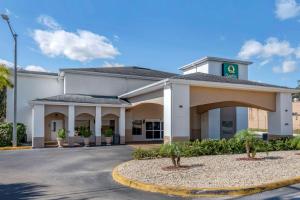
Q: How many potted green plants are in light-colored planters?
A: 3